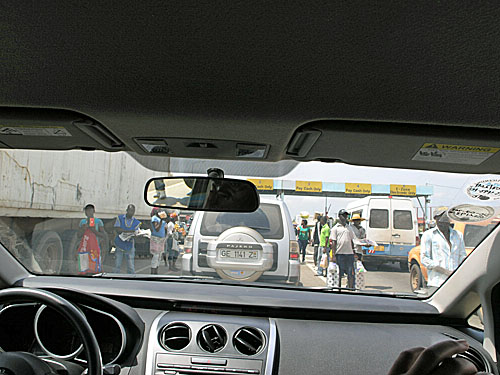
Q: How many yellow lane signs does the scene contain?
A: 4